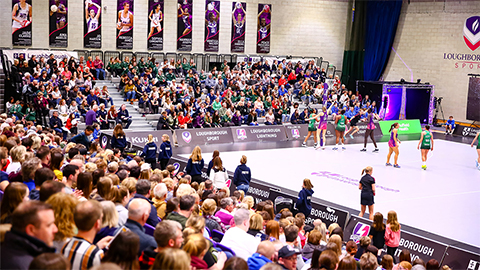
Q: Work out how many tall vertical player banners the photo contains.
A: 9